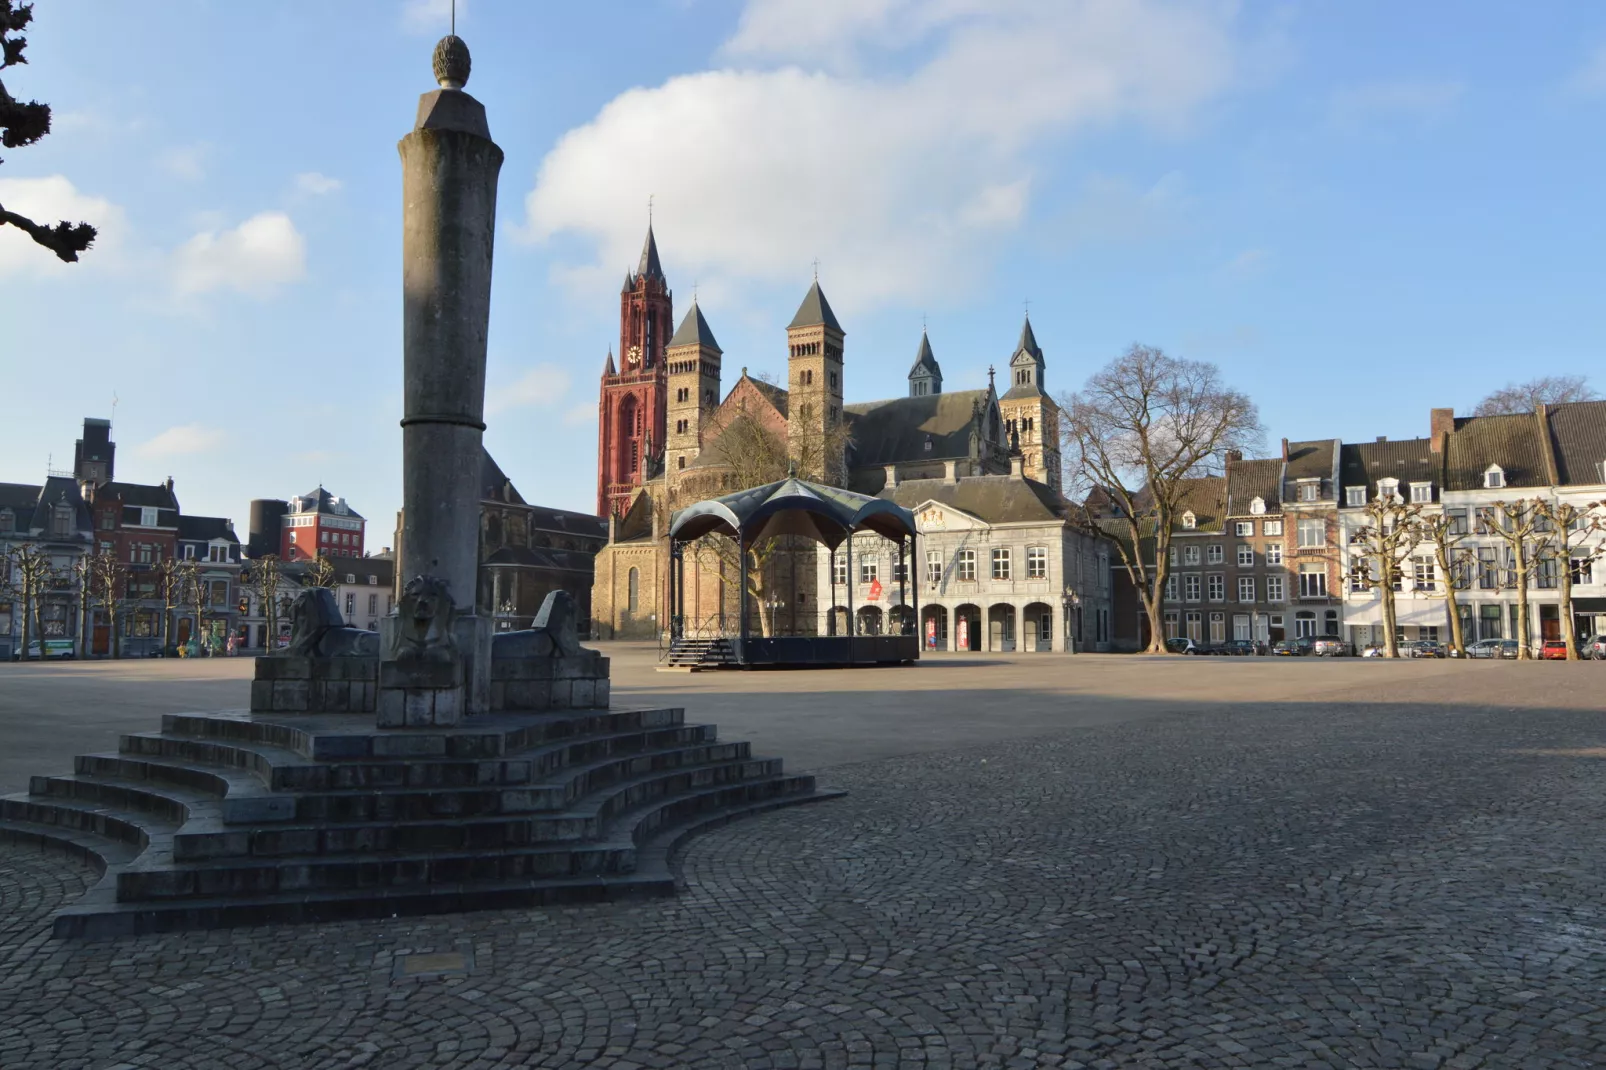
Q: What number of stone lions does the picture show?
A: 3